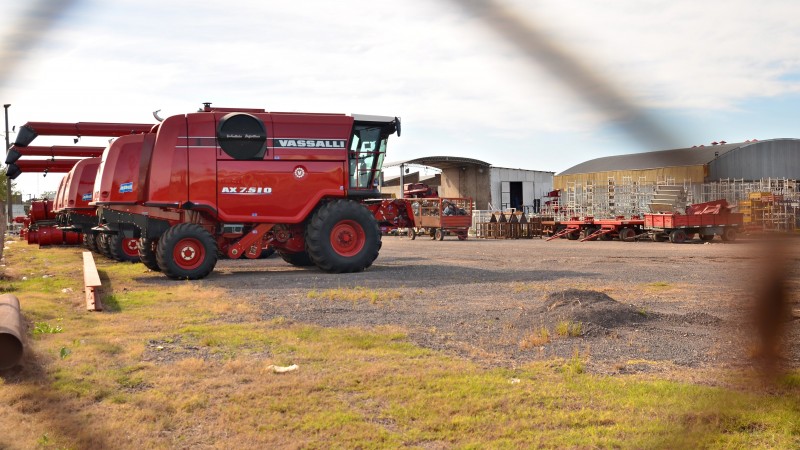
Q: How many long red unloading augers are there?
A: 3